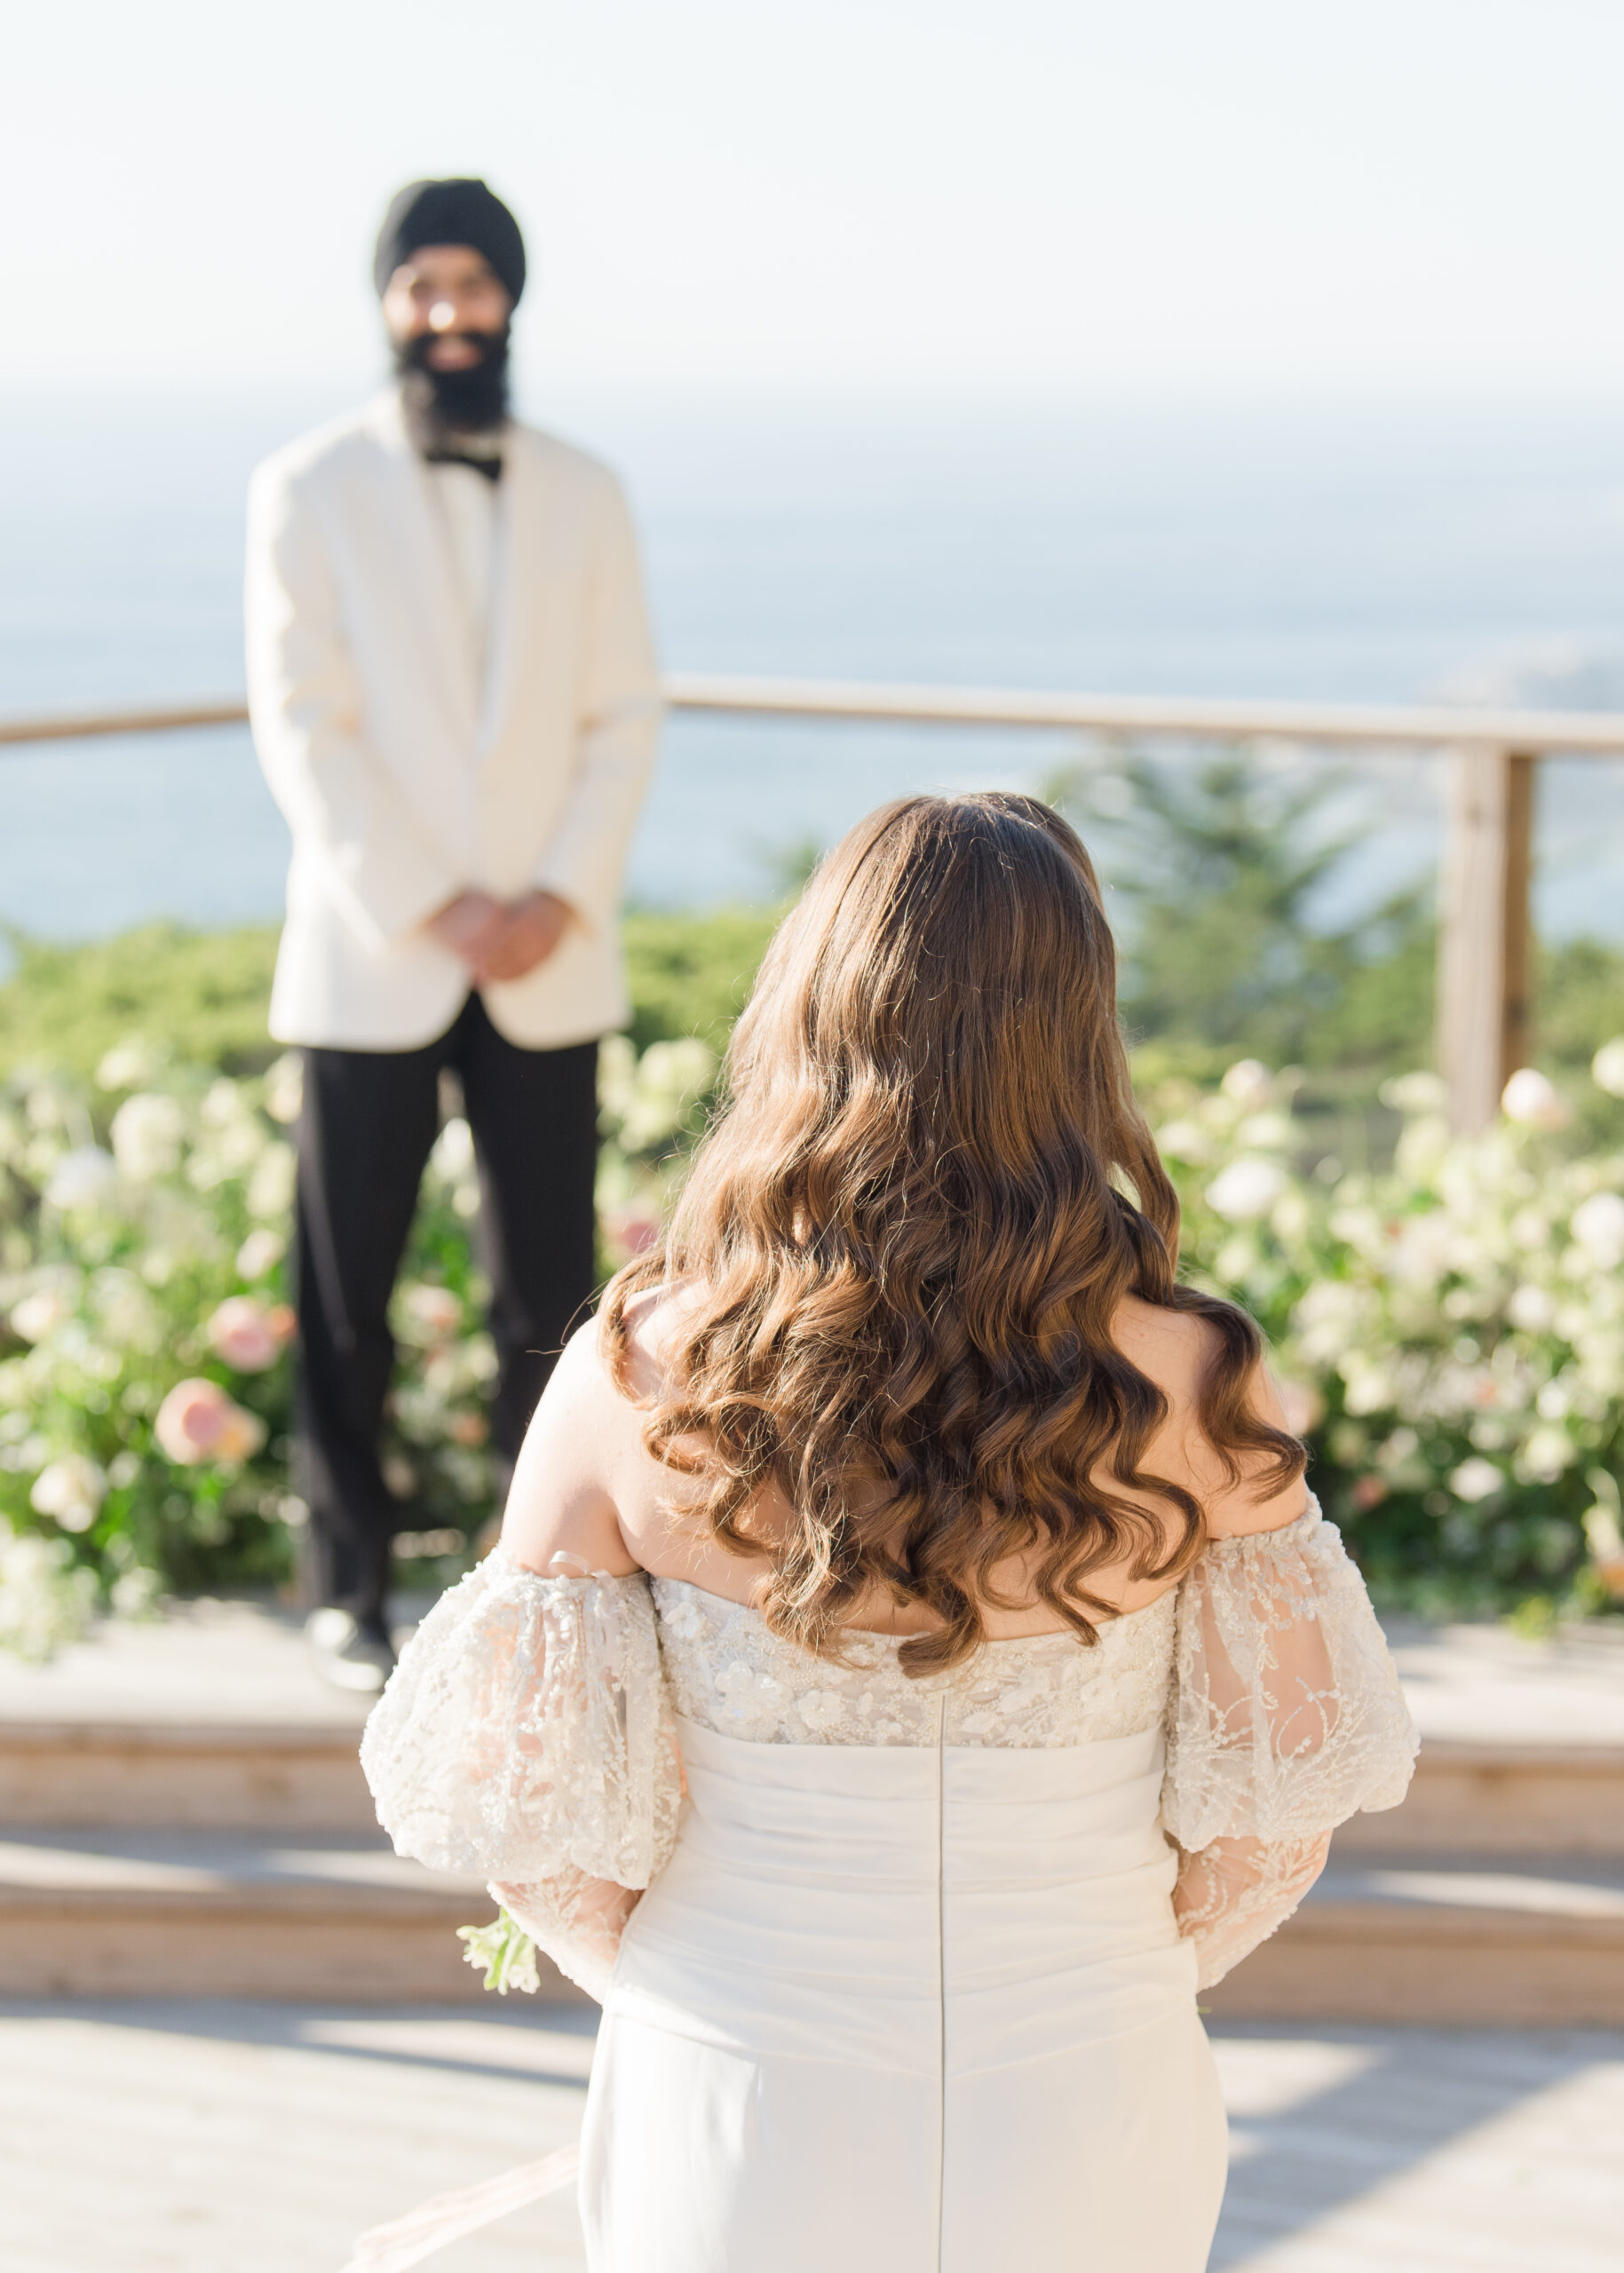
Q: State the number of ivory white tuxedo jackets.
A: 1